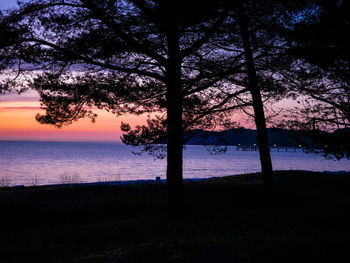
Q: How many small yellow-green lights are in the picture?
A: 5